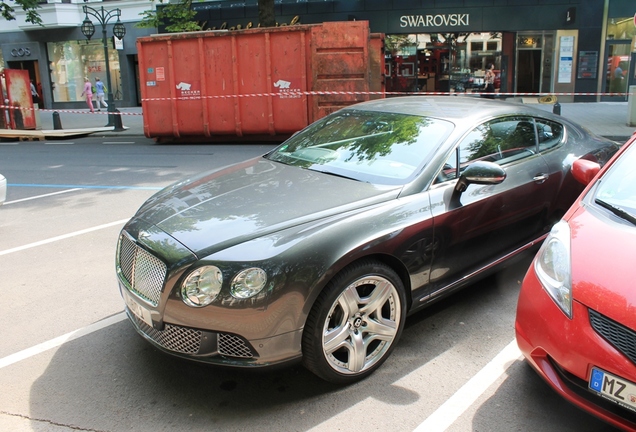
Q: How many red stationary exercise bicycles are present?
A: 0